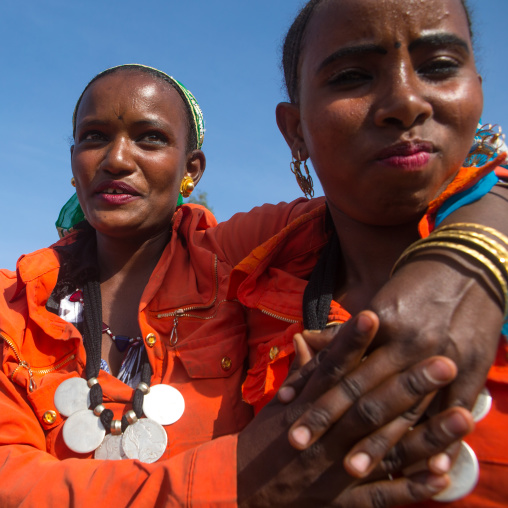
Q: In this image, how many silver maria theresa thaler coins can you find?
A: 7